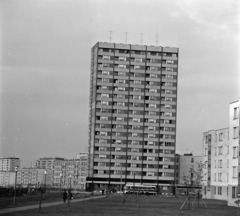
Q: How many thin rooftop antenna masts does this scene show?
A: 4